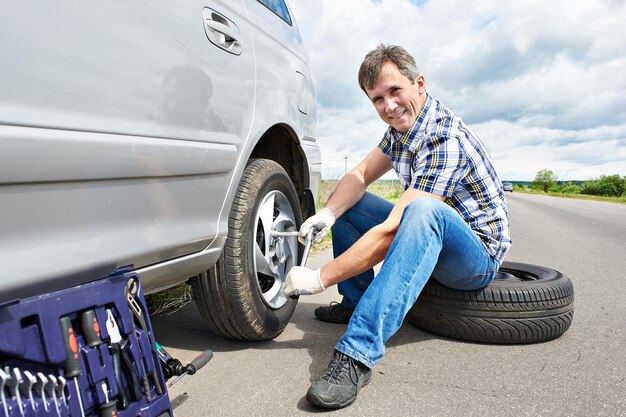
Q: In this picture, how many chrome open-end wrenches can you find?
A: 6